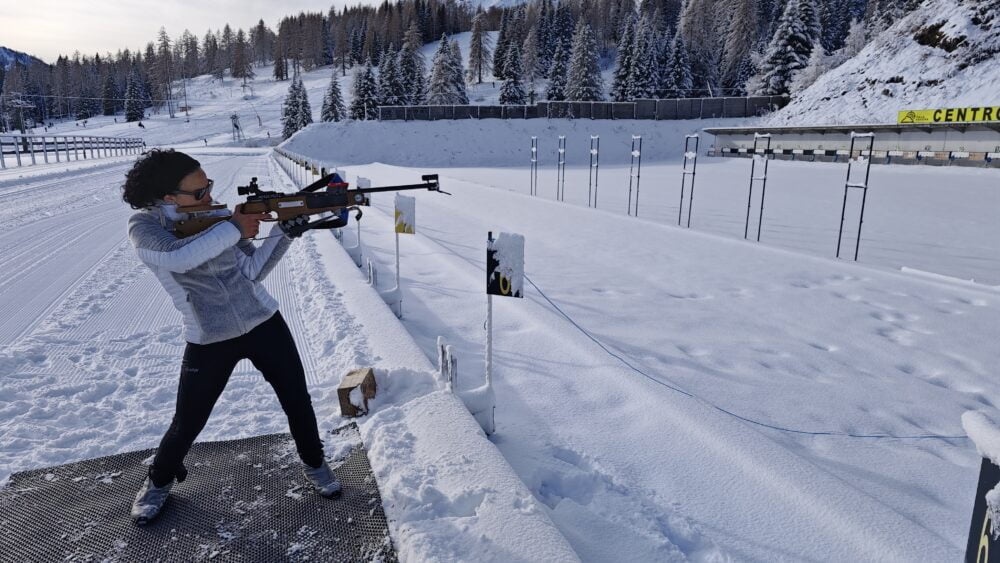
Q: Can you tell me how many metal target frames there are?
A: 7